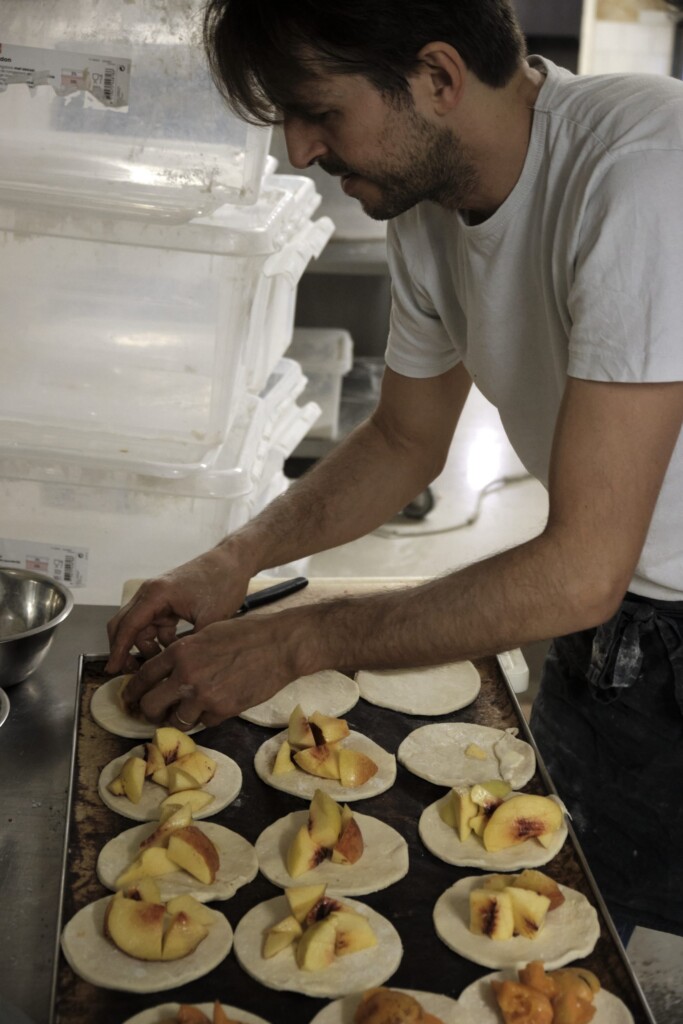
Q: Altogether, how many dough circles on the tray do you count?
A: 15